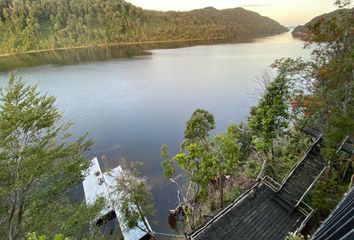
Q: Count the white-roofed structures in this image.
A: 2